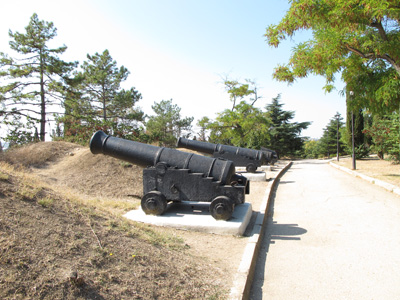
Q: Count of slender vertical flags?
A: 0